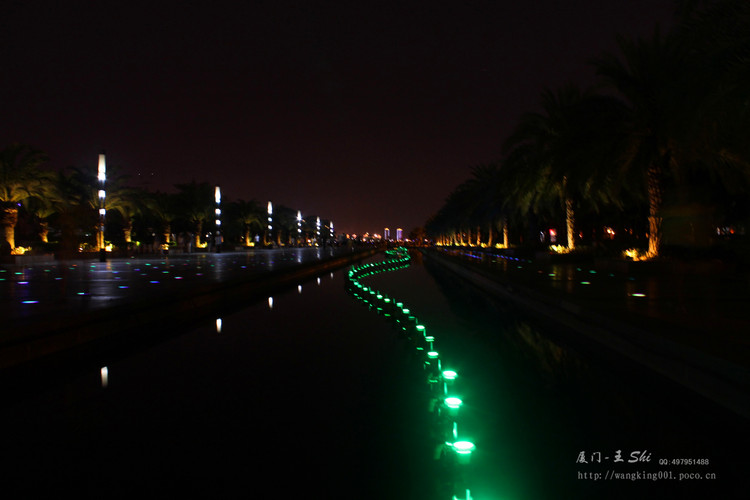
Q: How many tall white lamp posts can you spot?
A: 6